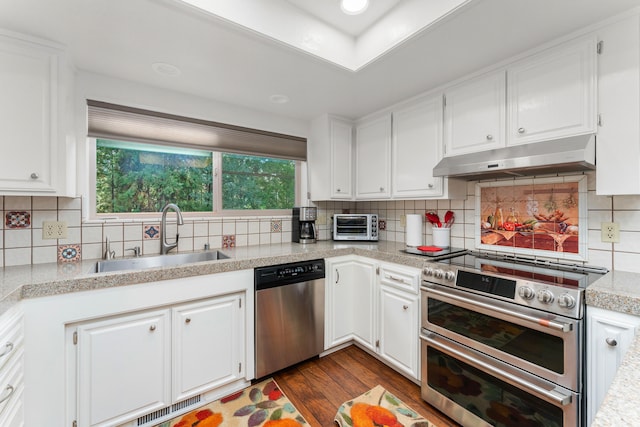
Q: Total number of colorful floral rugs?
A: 2